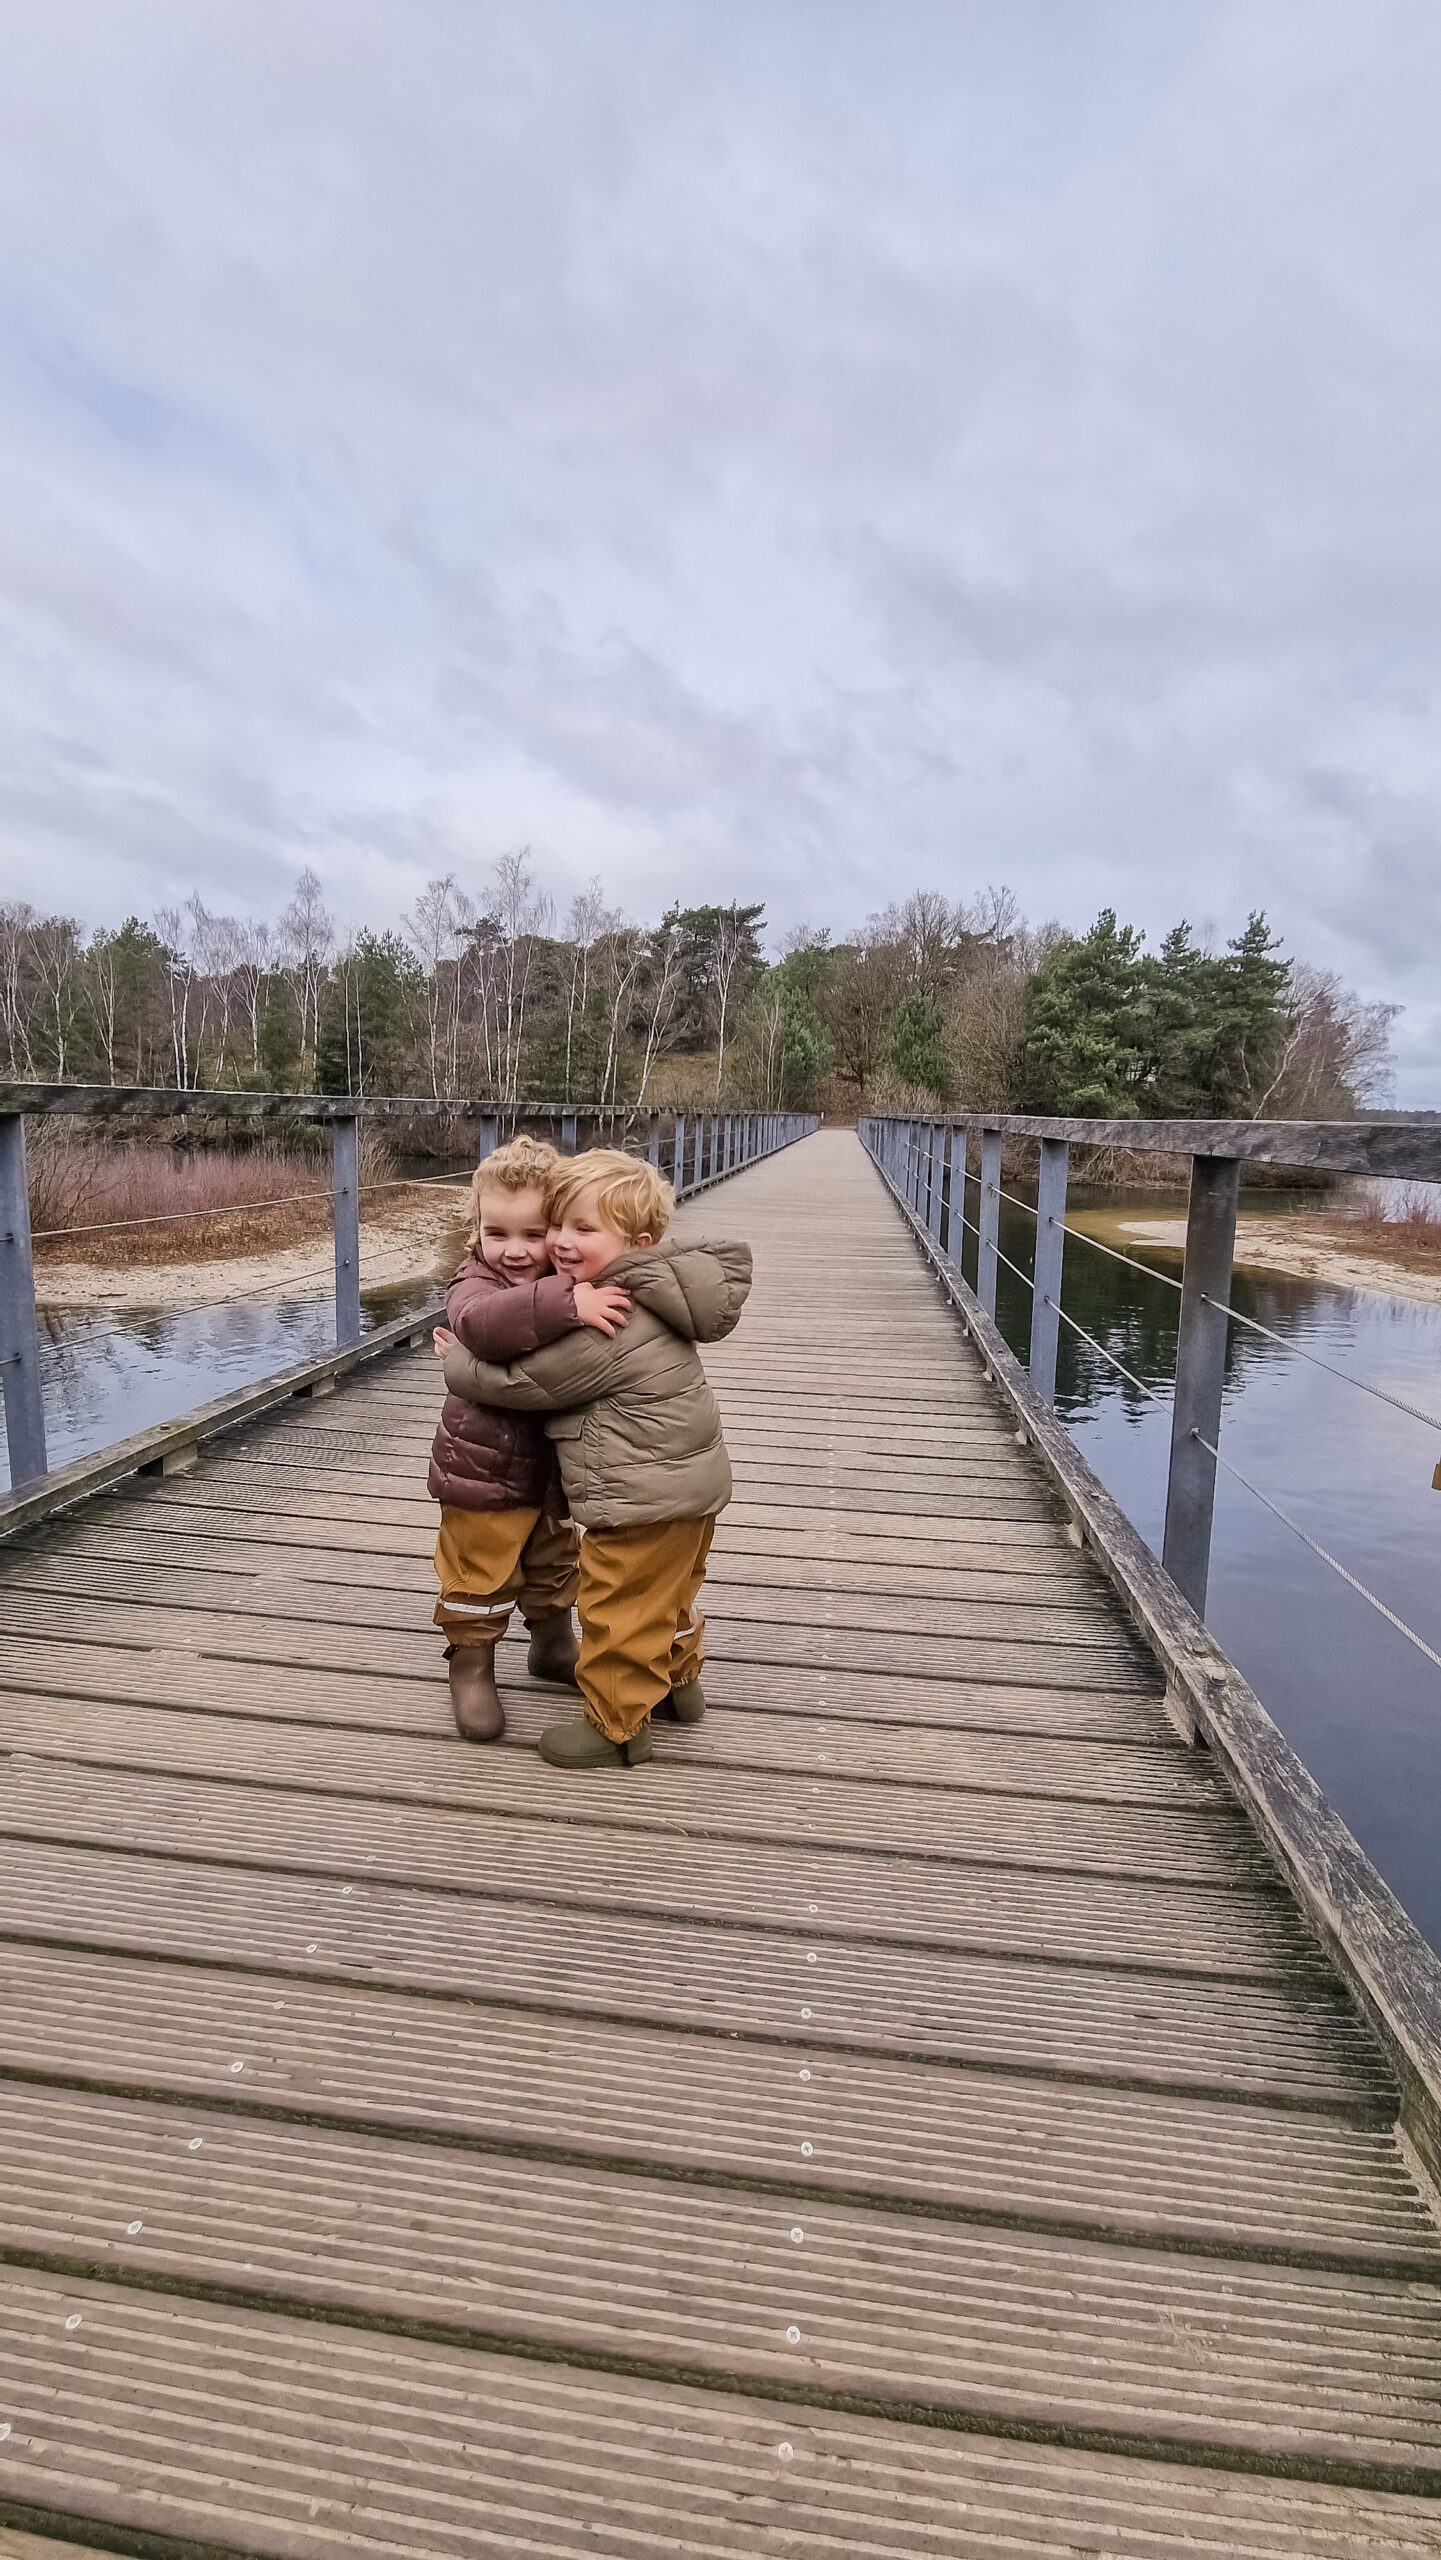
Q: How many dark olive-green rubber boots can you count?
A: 2